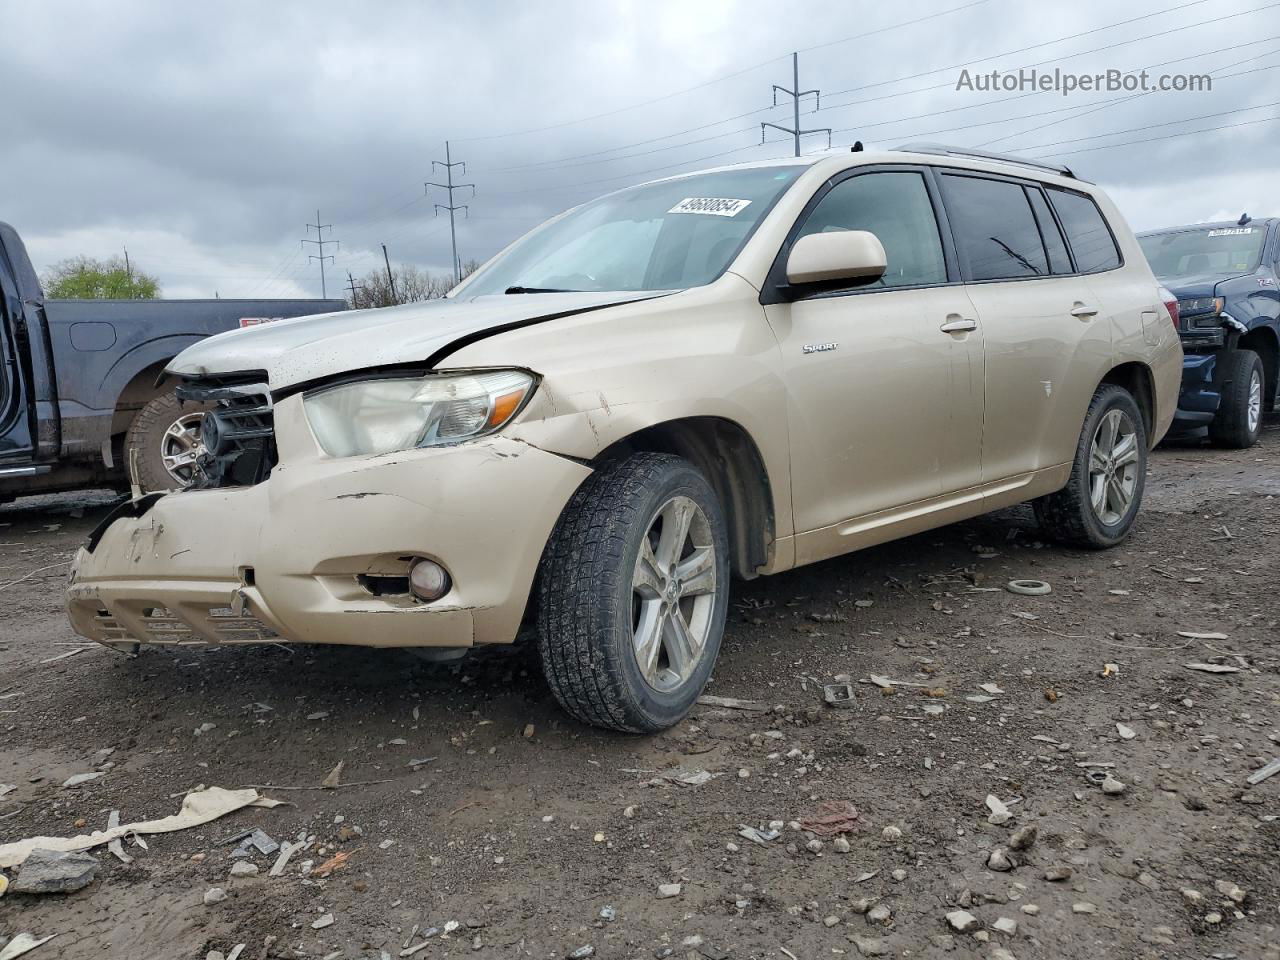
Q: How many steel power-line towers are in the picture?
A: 3